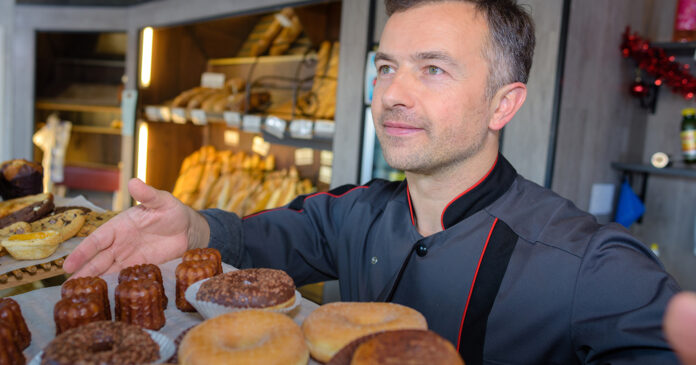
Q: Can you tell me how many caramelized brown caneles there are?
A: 8